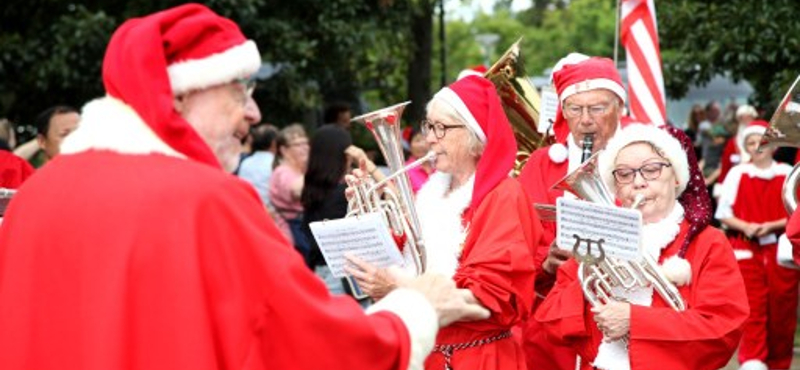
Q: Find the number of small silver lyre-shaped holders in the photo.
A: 1